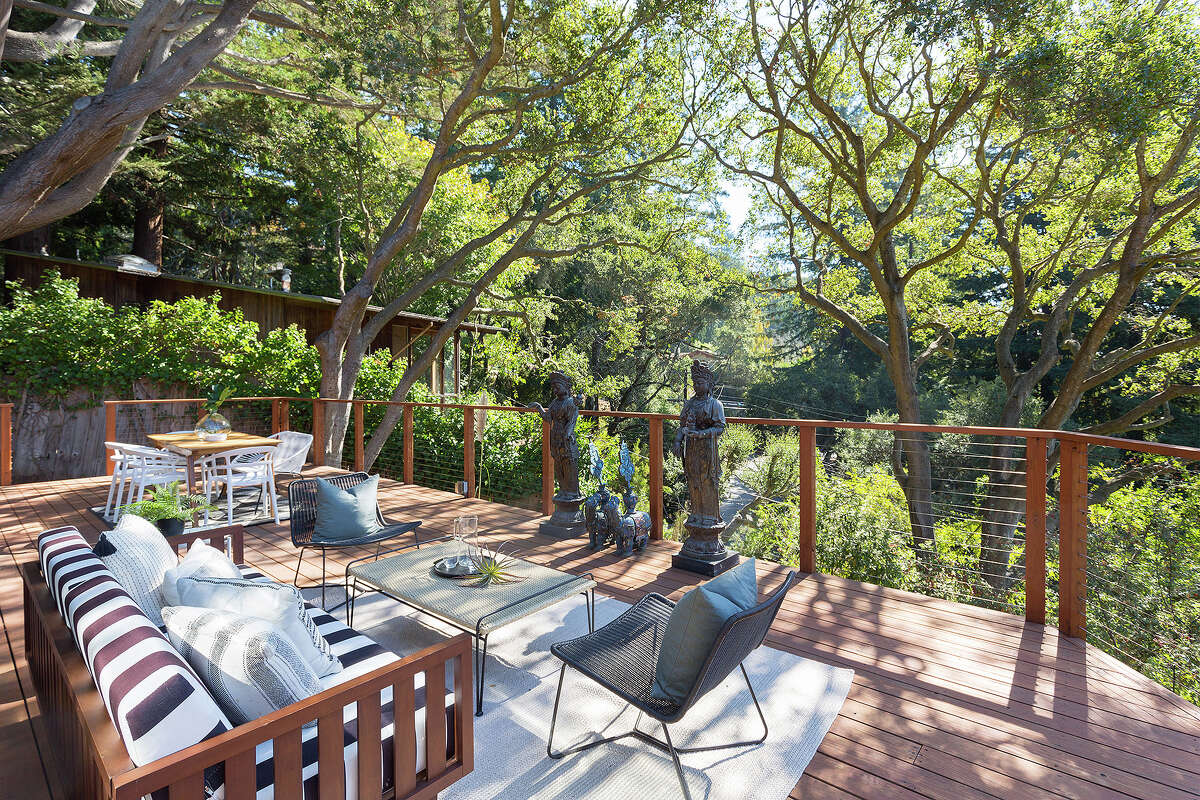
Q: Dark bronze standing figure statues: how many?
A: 2